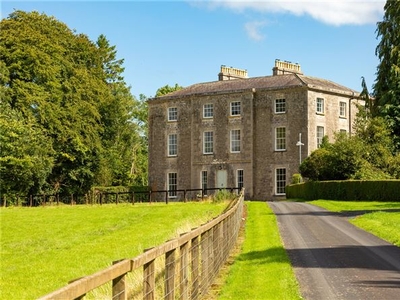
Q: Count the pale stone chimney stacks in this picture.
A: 2